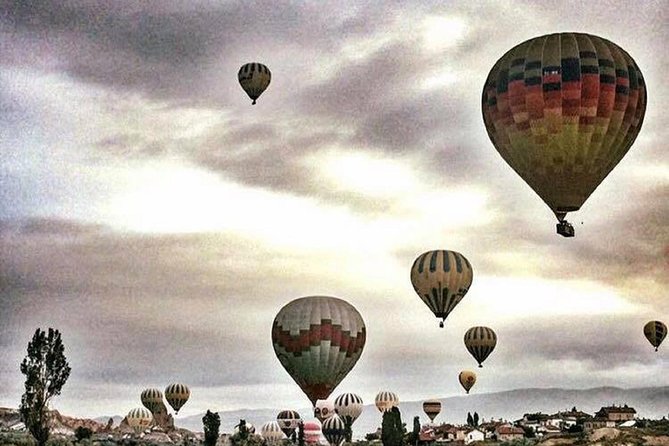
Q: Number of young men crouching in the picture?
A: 0